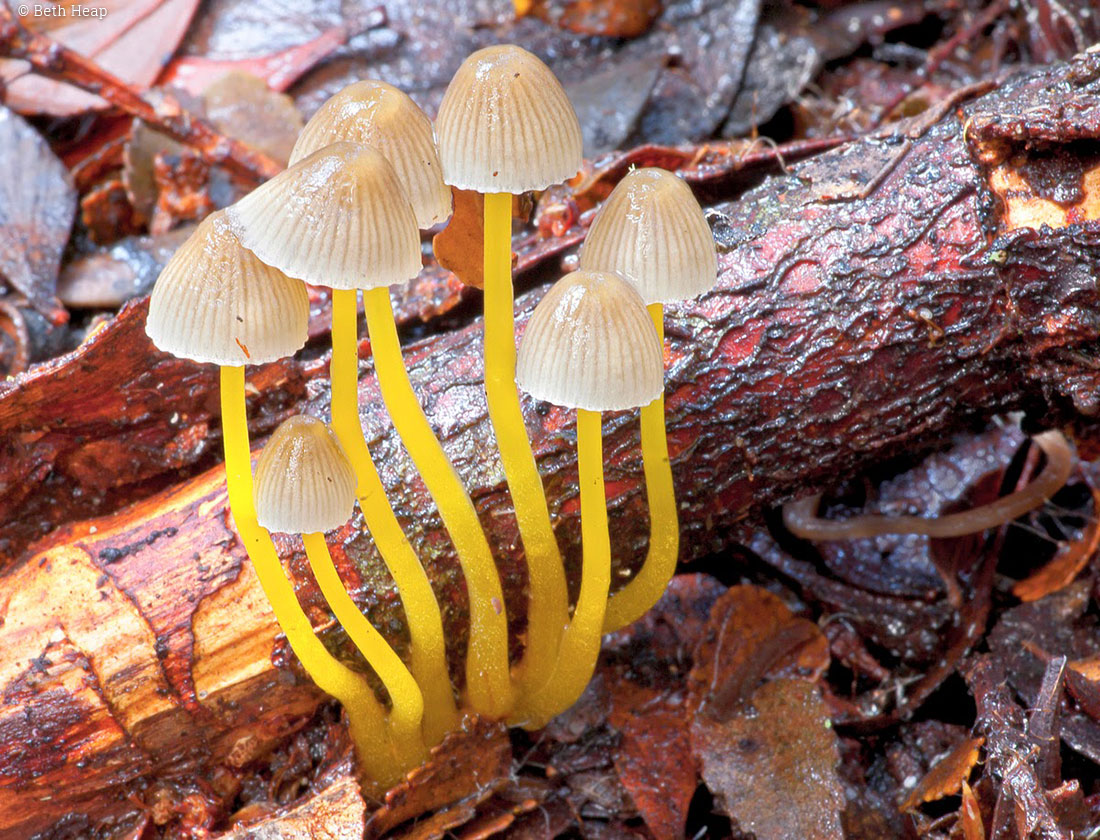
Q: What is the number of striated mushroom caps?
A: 7